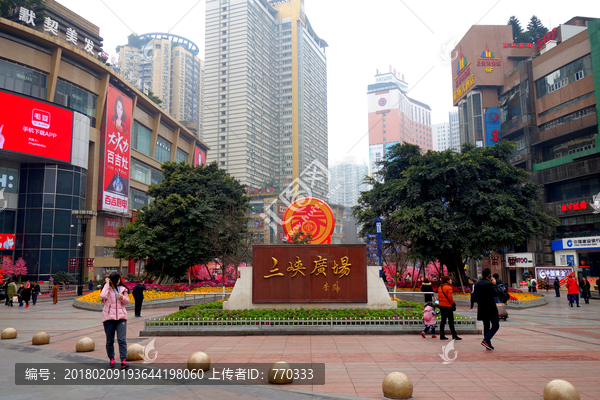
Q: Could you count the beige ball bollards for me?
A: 8